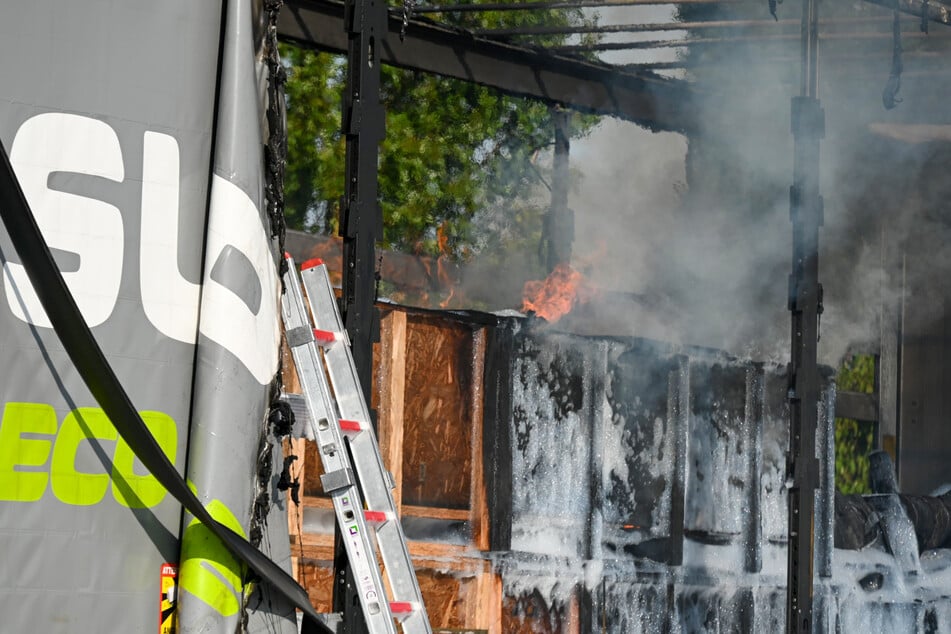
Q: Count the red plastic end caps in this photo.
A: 2